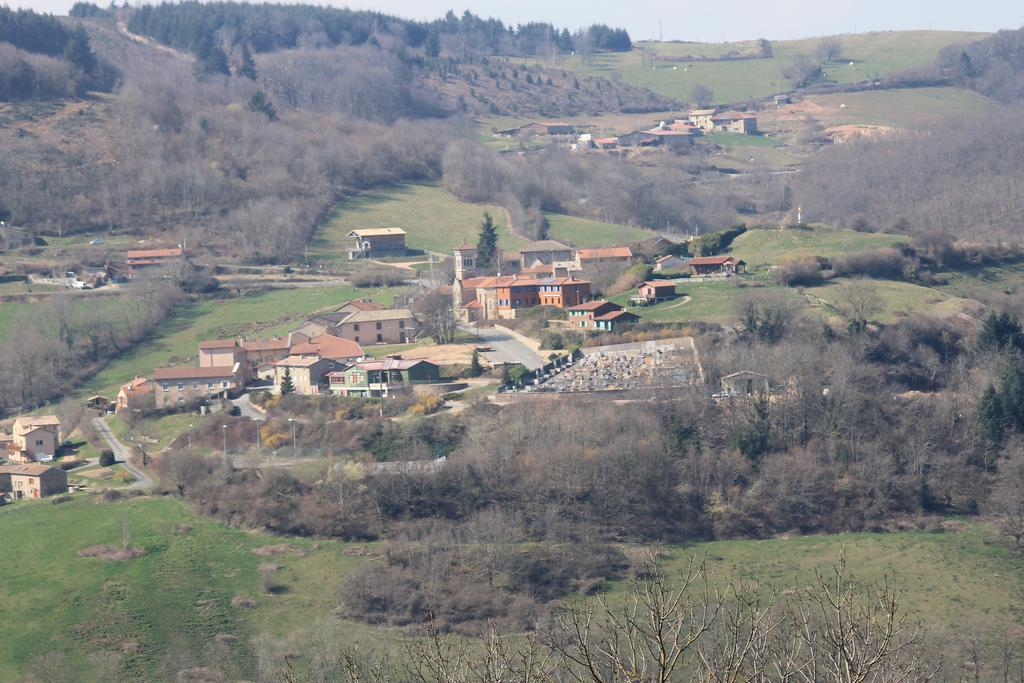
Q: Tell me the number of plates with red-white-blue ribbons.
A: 0